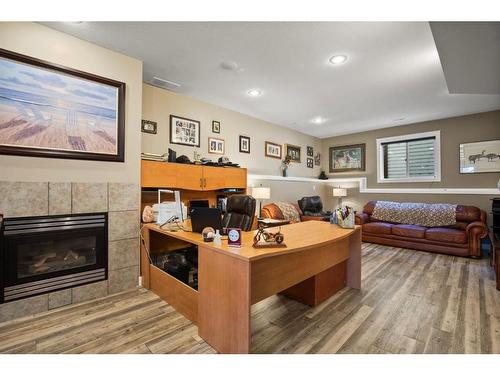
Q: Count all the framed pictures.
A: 13